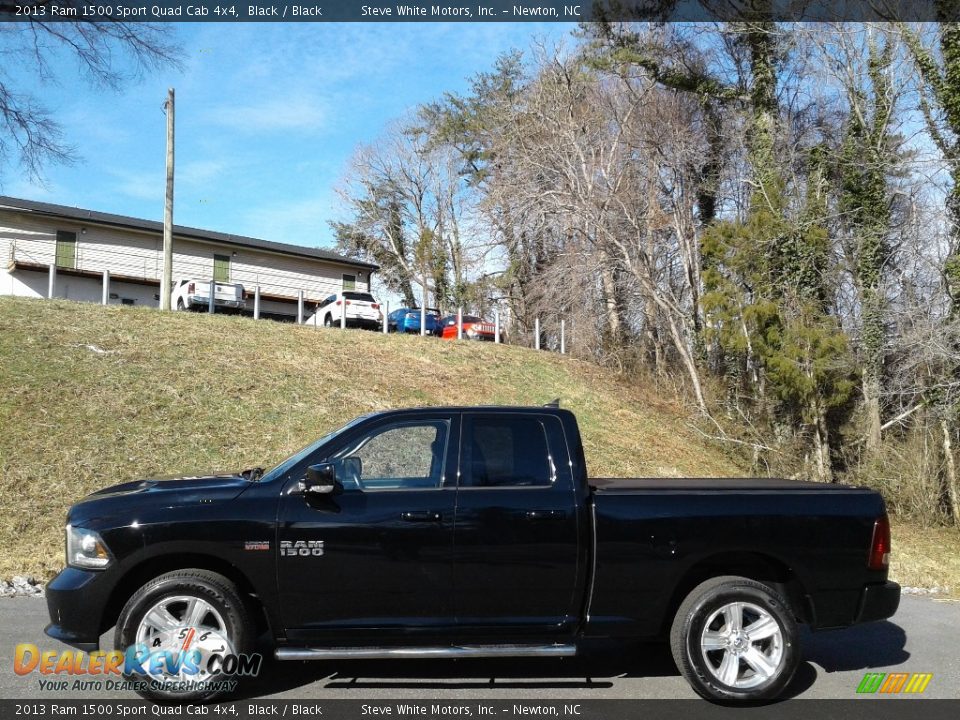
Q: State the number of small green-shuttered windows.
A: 3